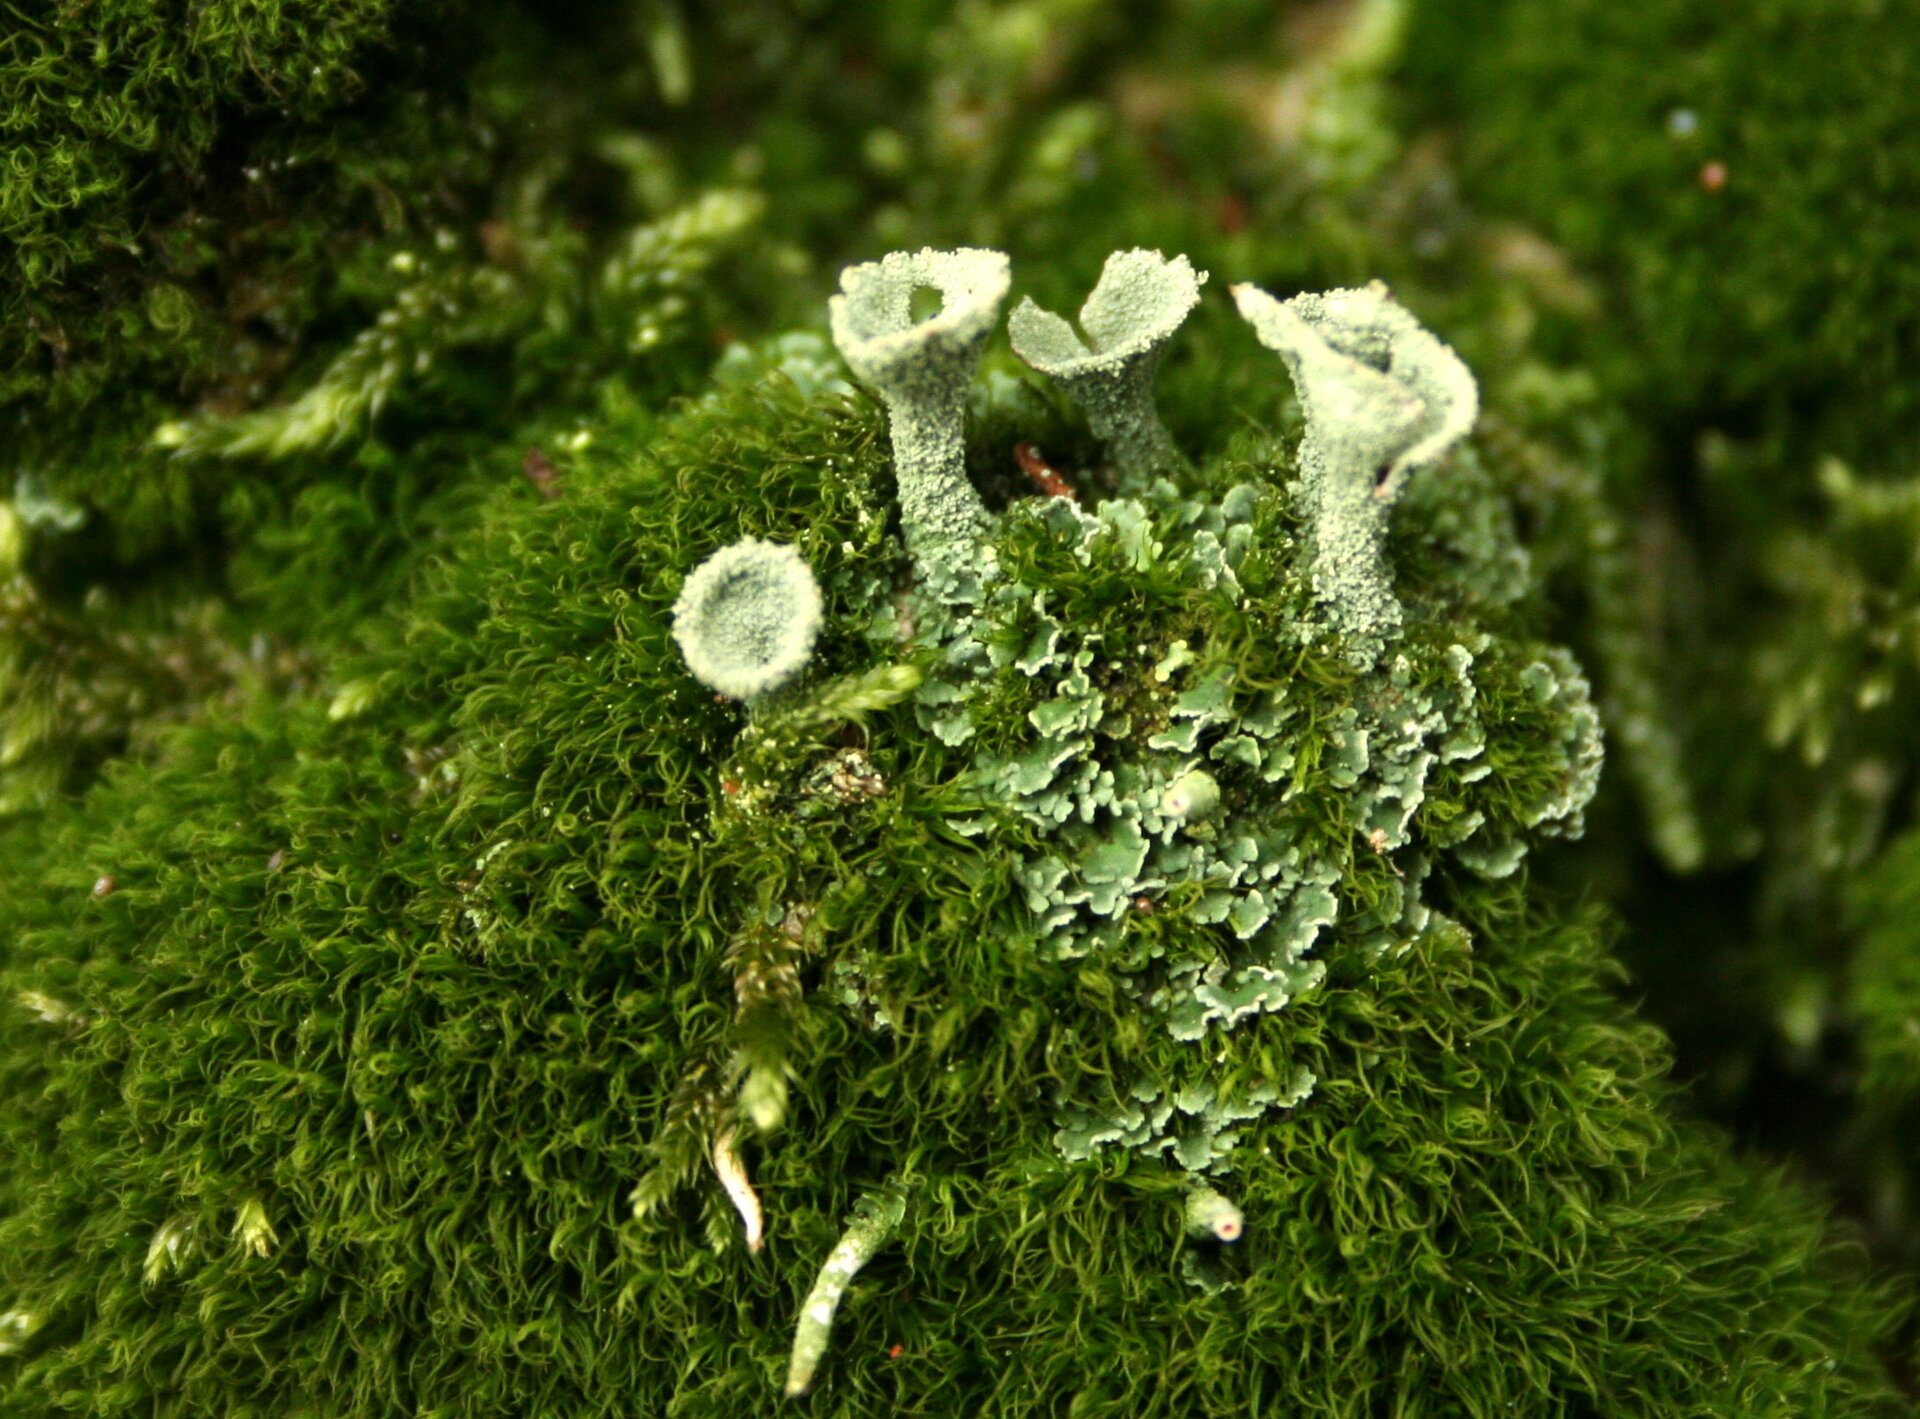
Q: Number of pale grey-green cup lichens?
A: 4